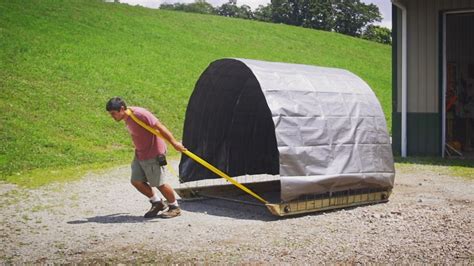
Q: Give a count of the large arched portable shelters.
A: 1